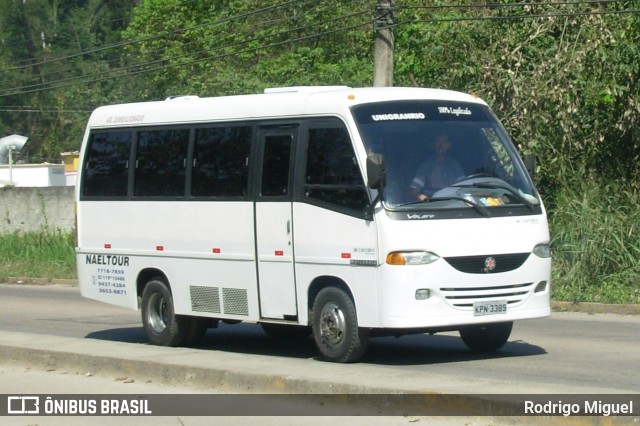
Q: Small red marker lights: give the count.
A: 5